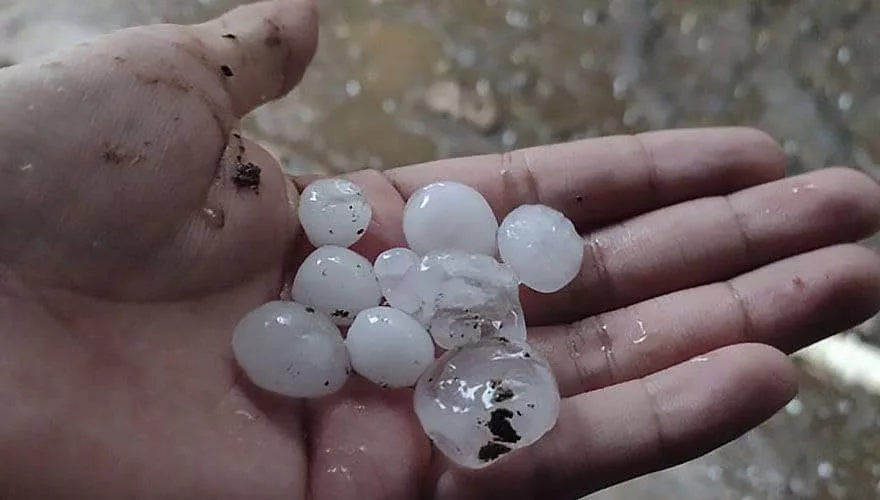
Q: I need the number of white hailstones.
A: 9